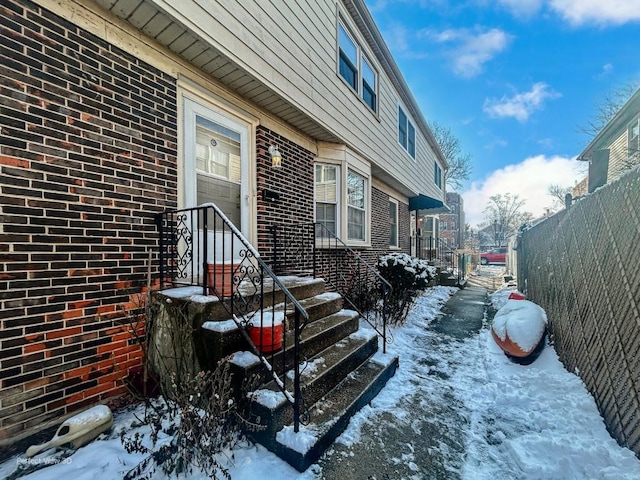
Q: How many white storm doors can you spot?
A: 1